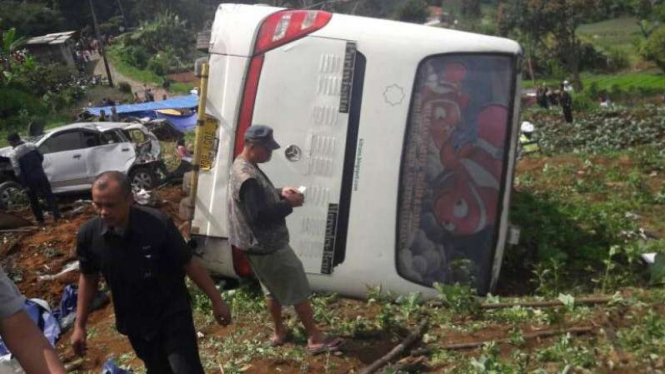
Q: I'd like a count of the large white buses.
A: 1